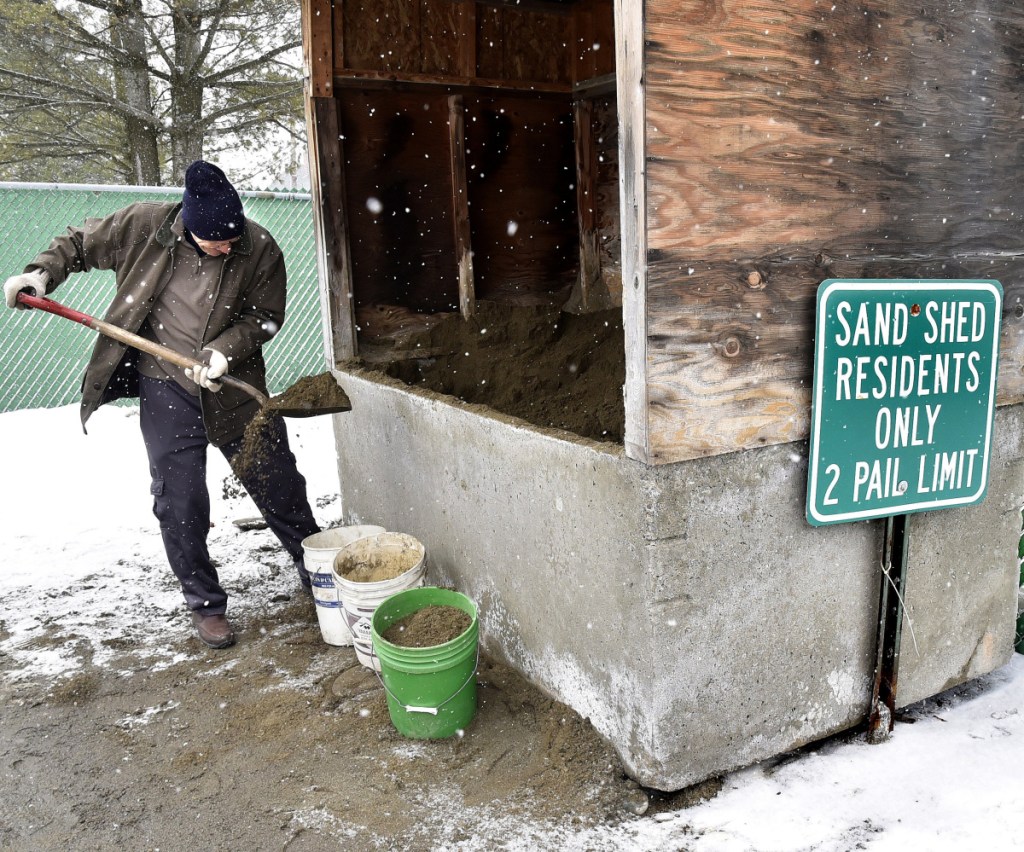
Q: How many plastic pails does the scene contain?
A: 3